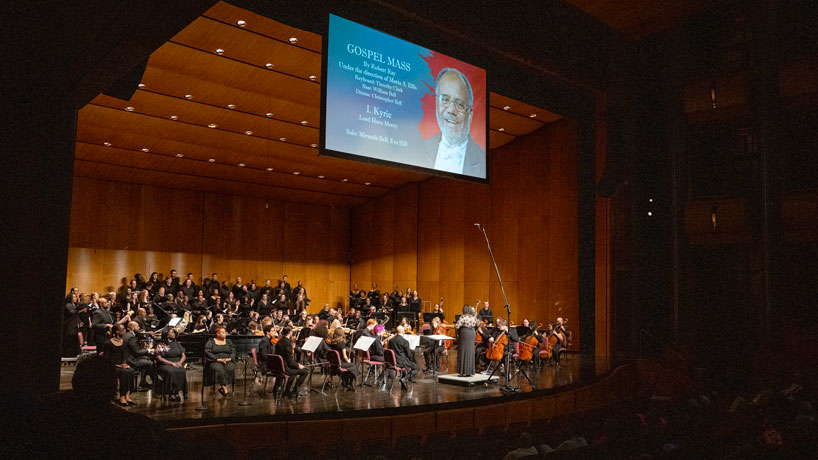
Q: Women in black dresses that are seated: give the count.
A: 3